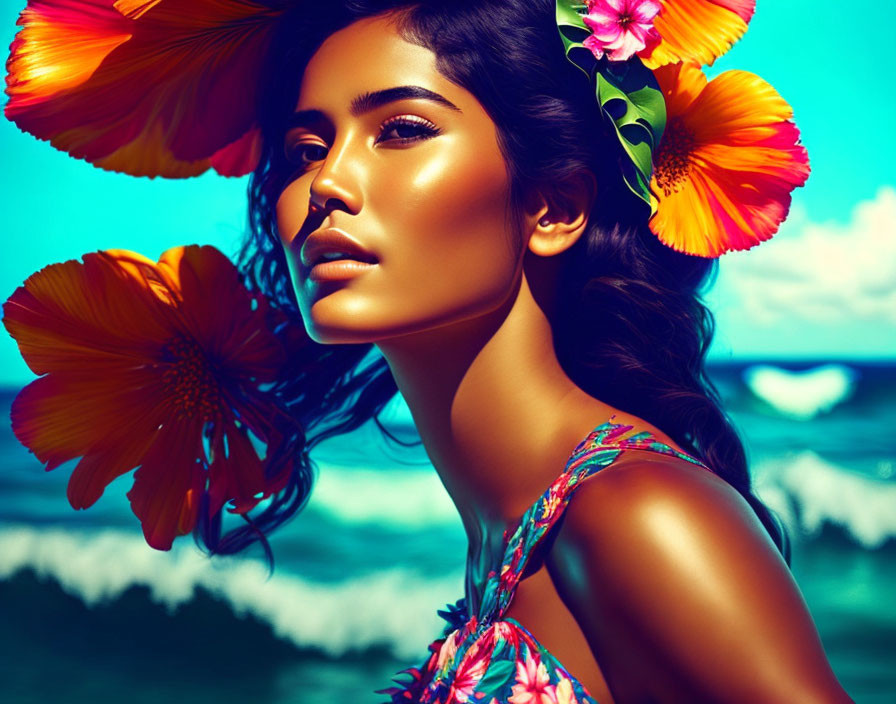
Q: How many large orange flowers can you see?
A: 4